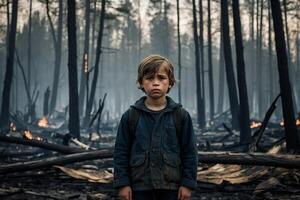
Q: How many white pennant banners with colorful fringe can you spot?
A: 0